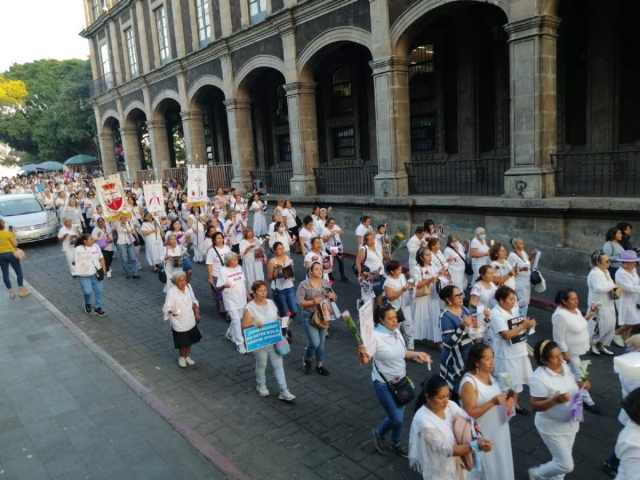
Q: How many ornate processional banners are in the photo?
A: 3